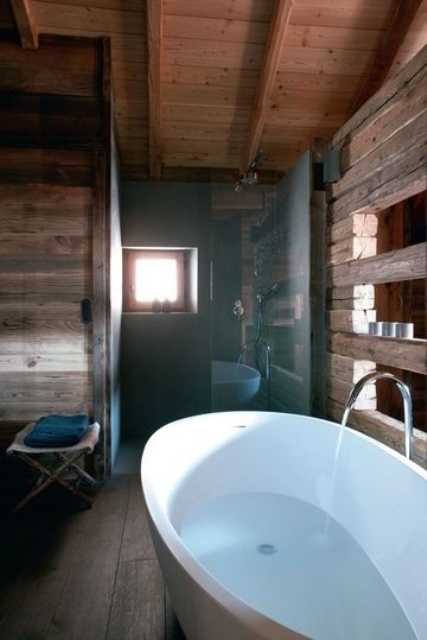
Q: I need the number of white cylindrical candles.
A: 3